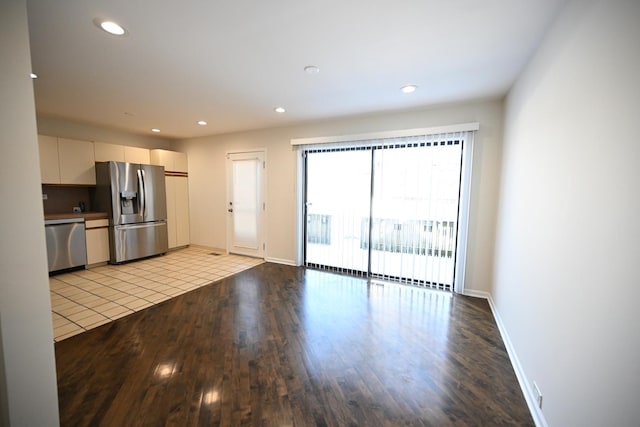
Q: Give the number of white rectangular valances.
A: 1